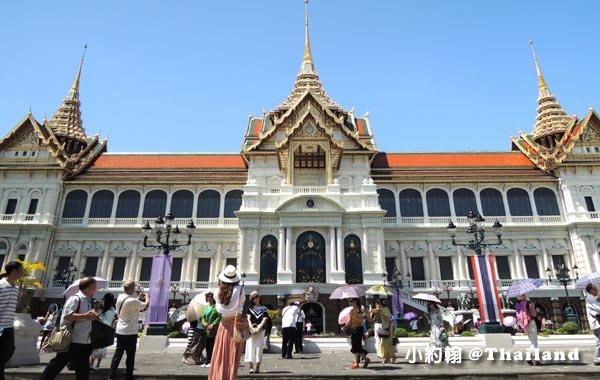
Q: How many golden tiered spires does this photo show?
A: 3